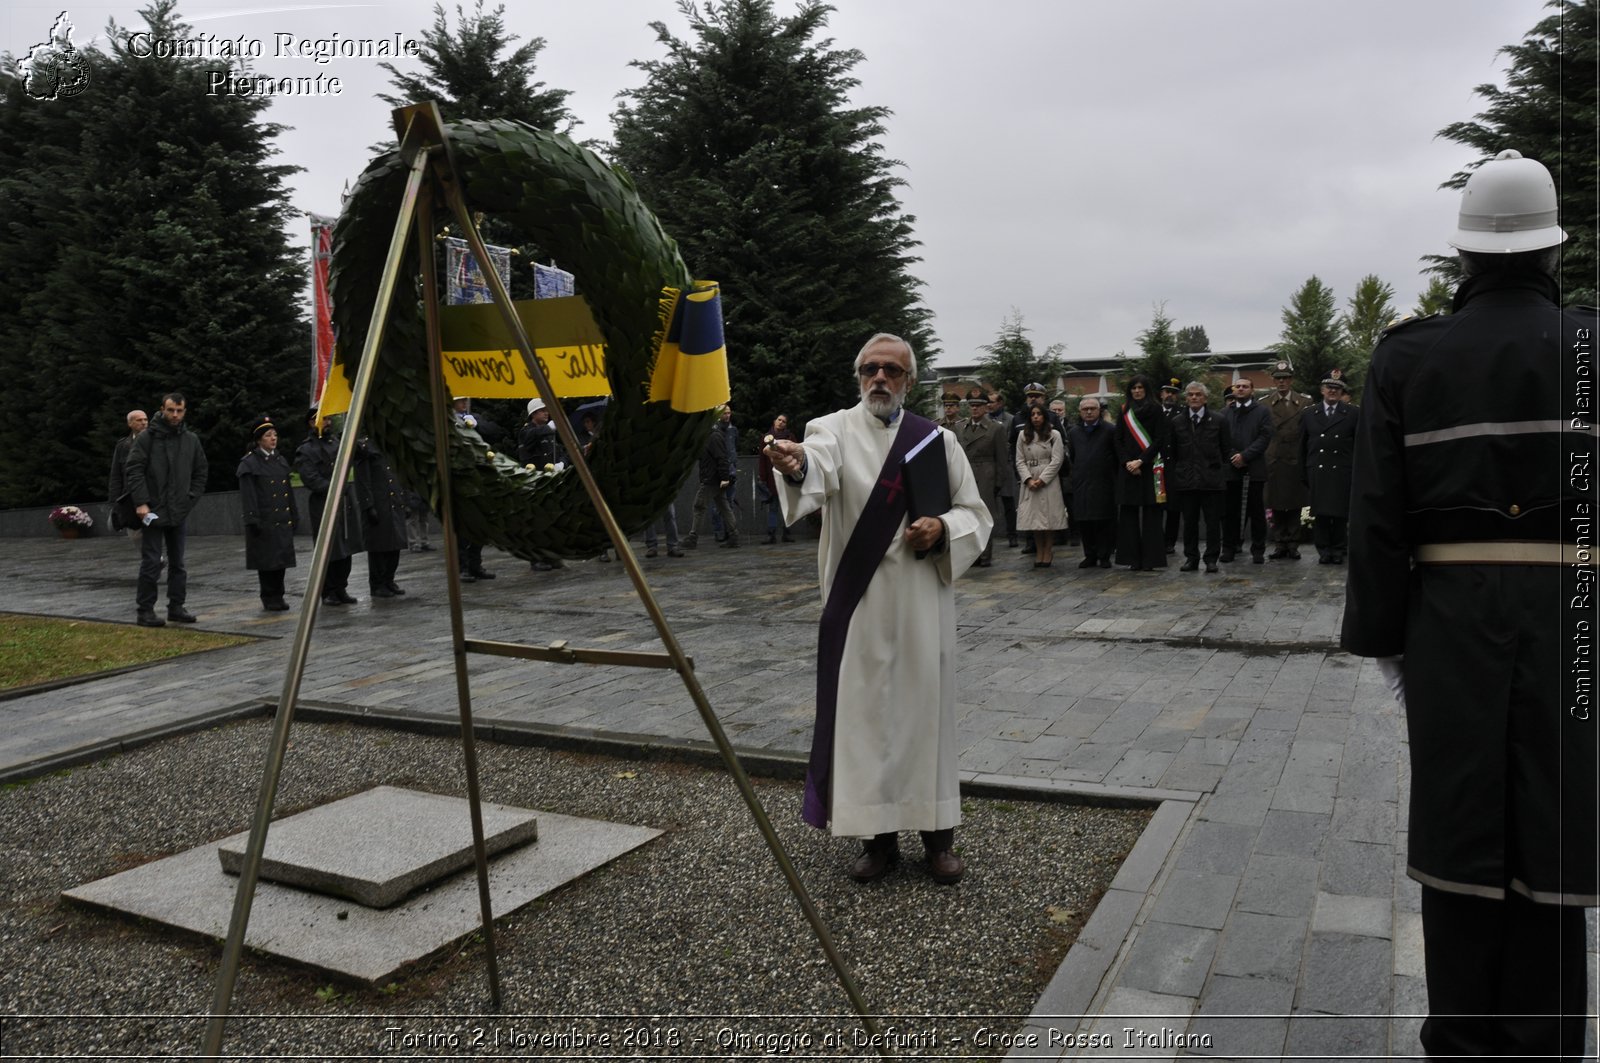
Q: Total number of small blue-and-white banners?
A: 2